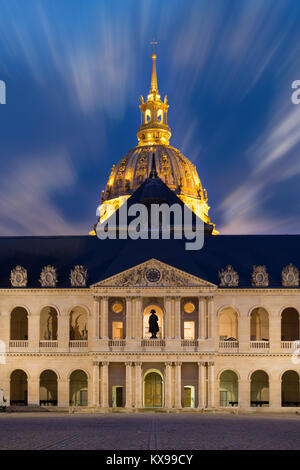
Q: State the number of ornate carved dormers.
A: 6